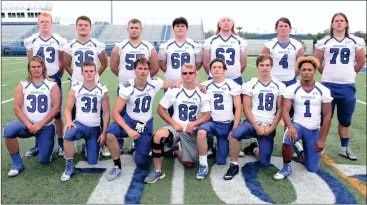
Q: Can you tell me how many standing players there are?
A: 7